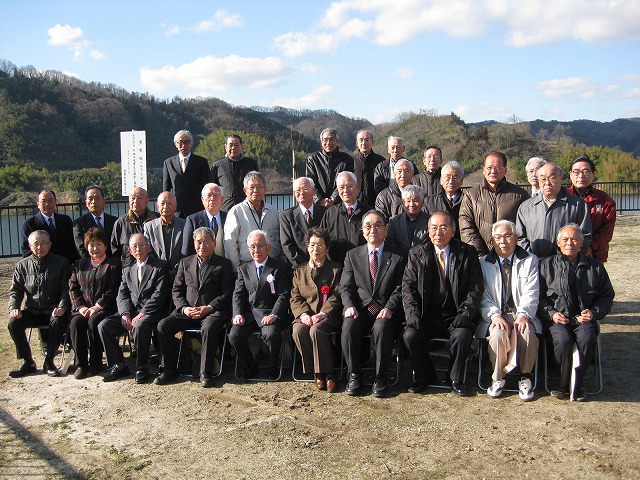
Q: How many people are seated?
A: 10